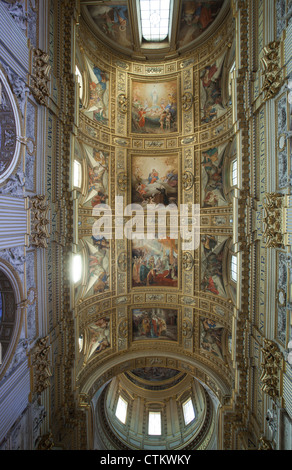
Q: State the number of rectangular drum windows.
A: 3